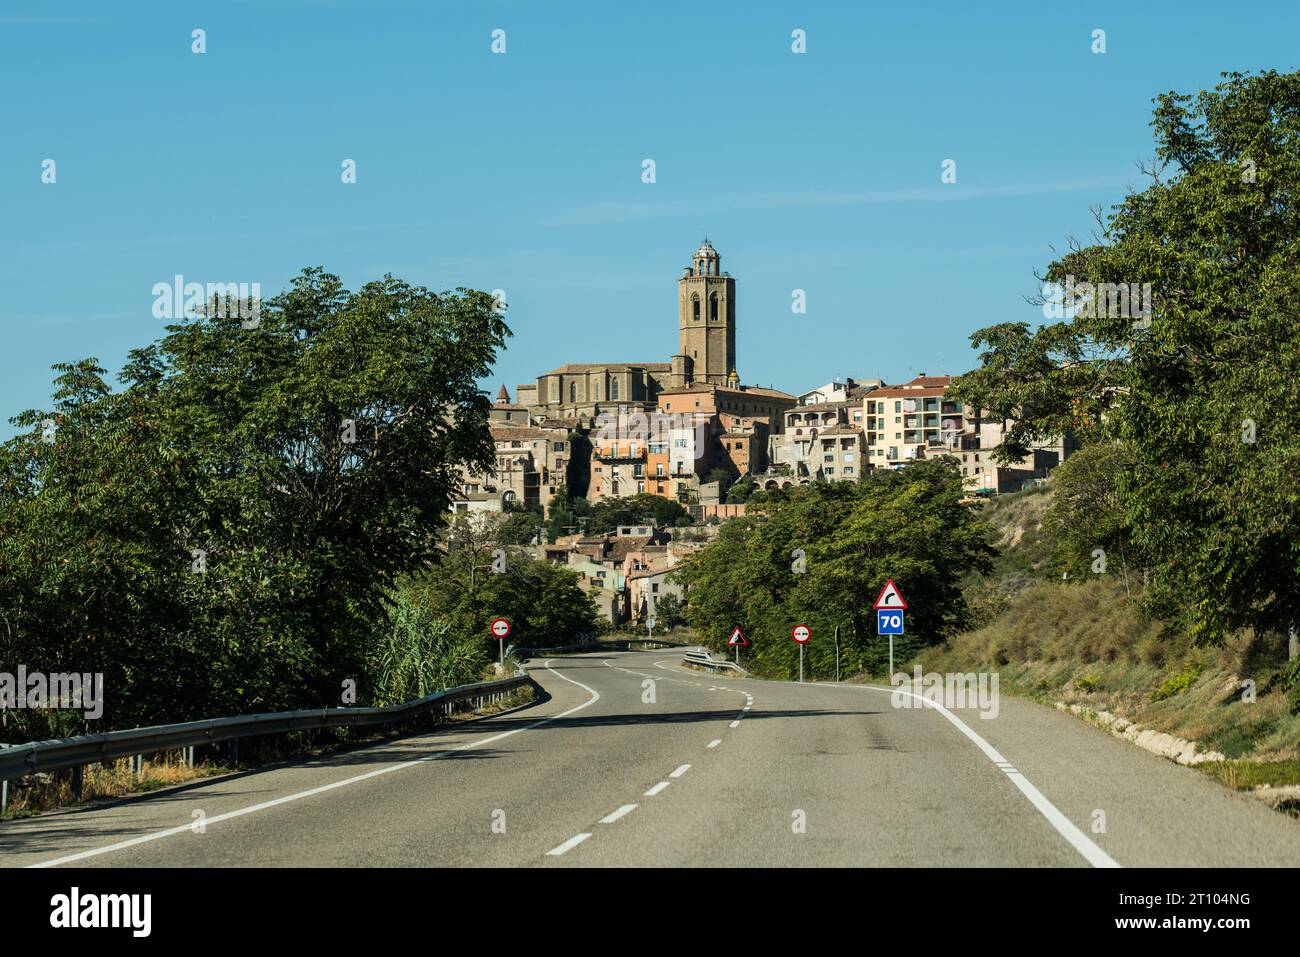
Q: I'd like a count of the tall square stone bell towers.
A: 1